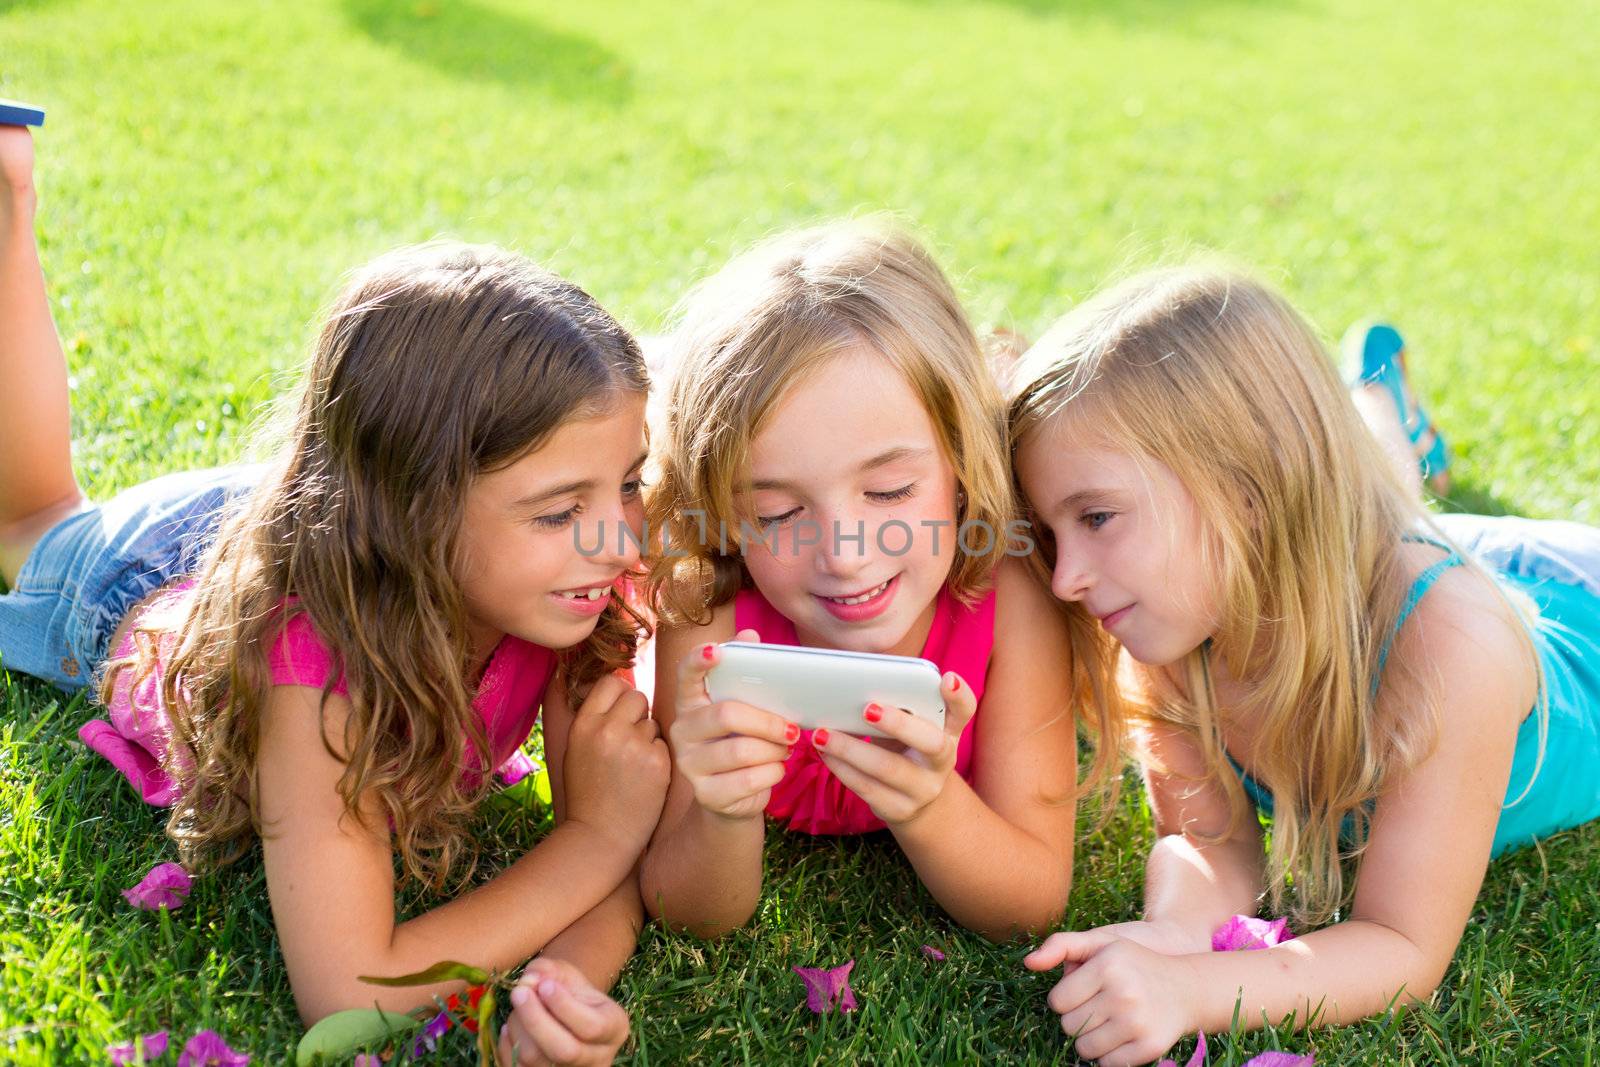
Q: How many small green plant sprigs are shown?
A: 1